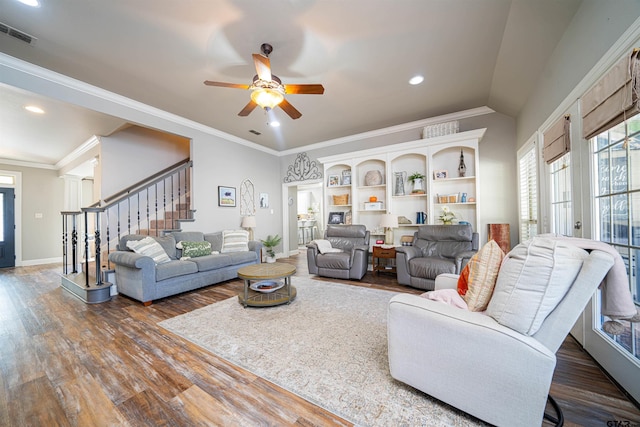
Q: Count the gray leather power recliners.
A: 2